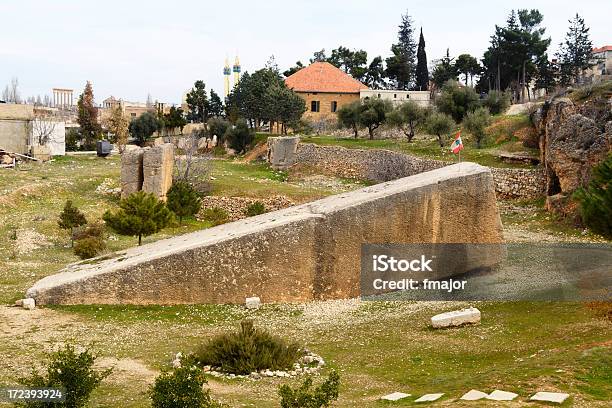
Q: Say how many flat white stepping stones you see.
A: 5